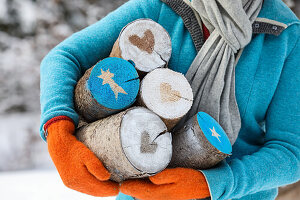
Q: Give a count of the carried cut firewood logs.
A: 5